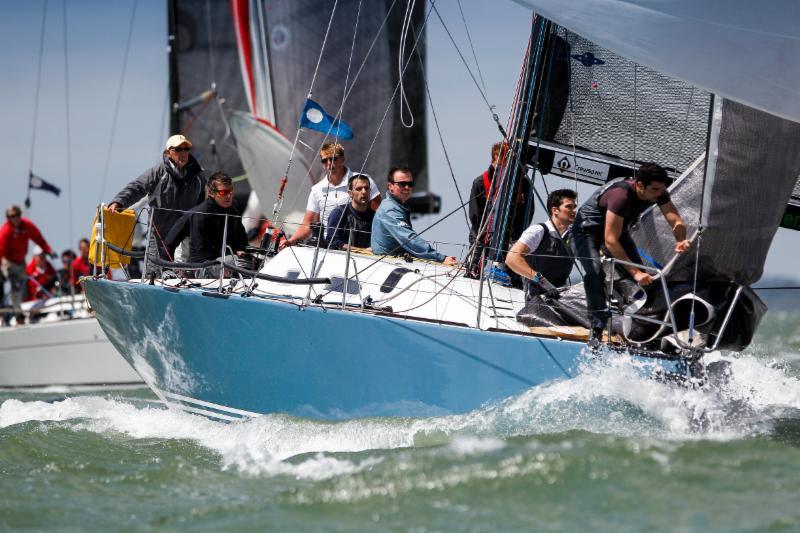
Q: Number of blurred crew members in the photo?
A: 4